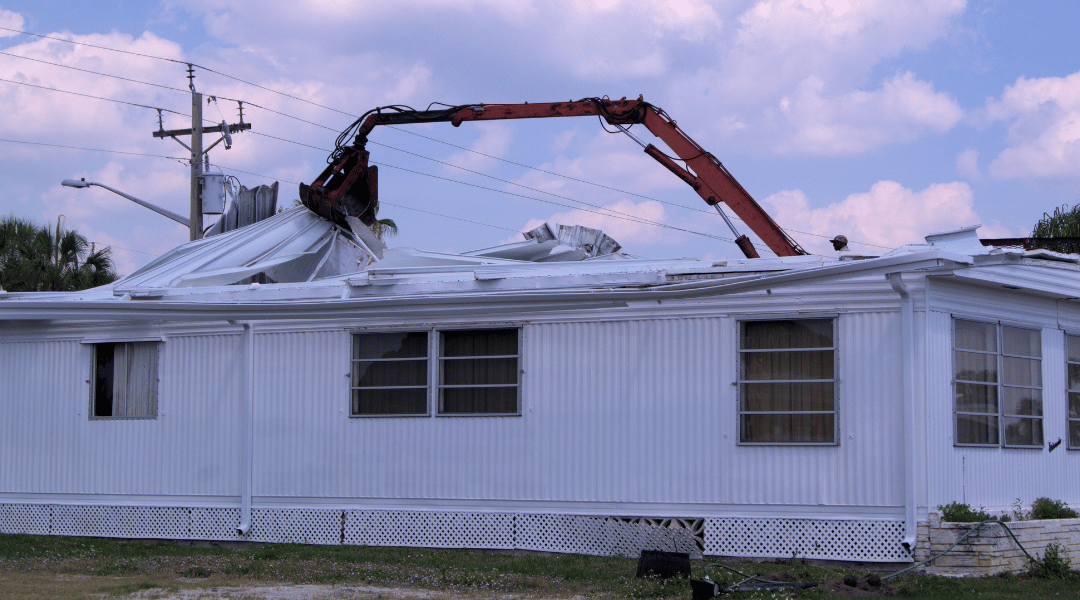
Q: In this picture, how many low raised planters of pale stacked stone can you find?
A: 1